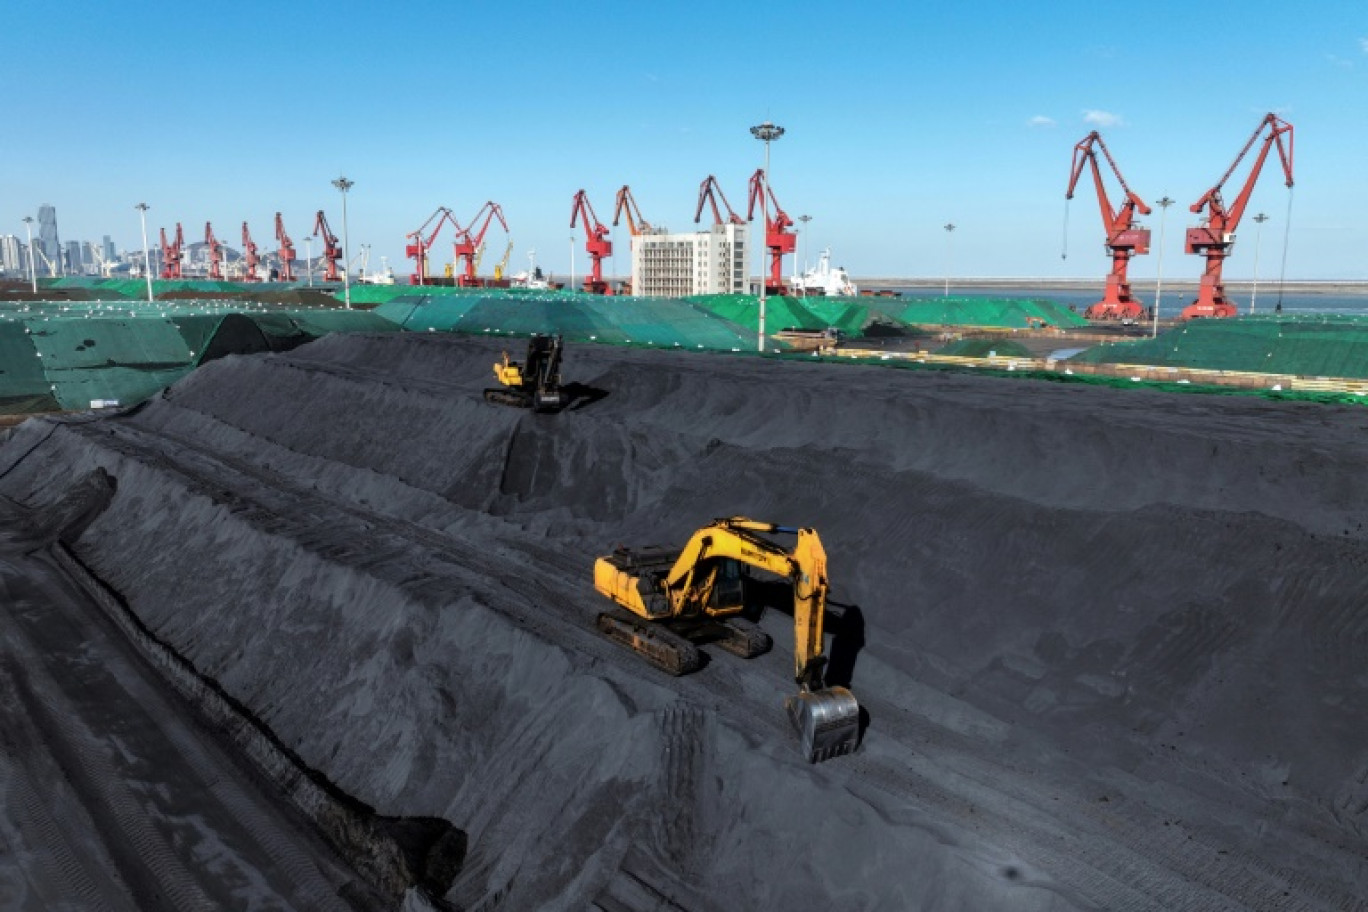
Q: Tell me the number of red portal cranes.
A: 14